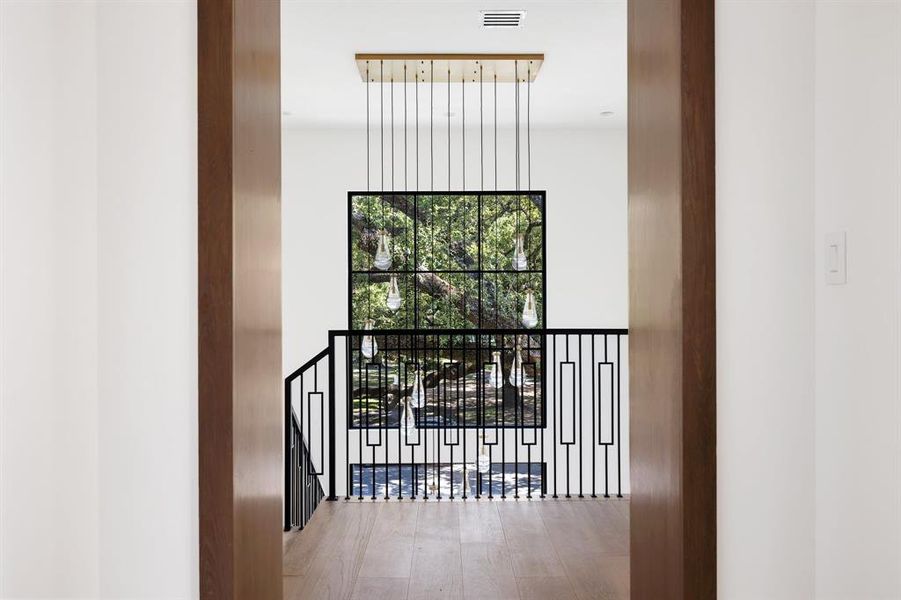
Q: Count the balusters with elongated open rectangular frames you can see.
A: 8